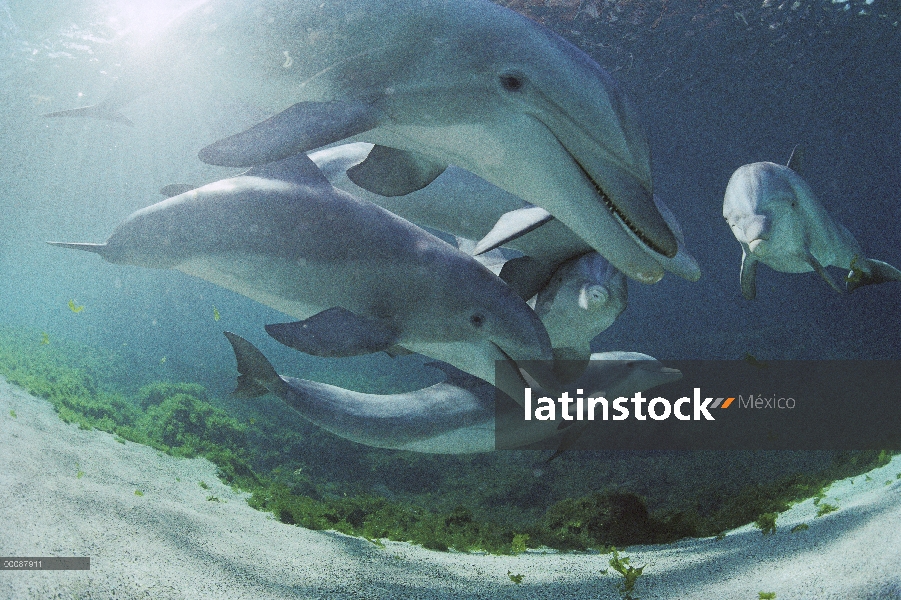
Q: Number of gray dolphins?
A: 6